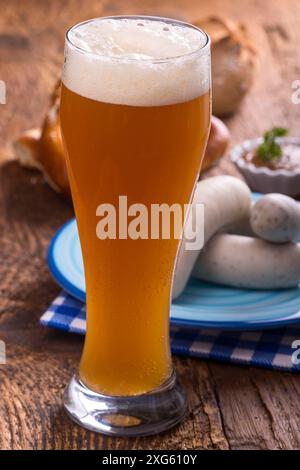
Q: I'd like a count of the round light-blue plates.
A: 1